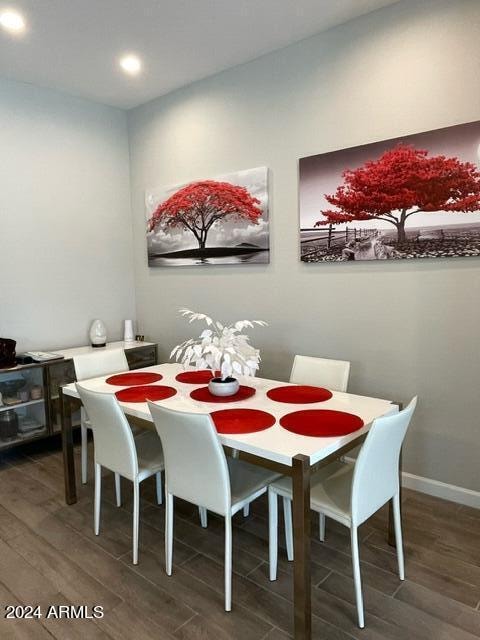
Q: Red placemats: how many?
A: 7